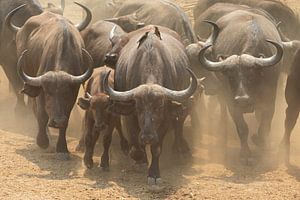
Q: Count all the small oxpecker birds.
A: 2